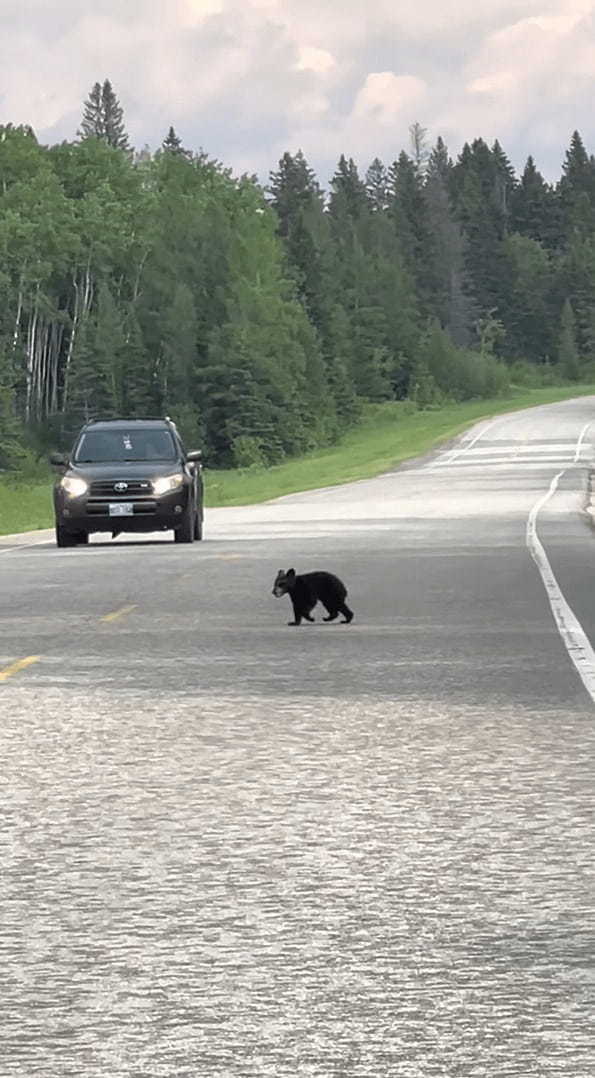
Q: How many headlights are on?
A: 2